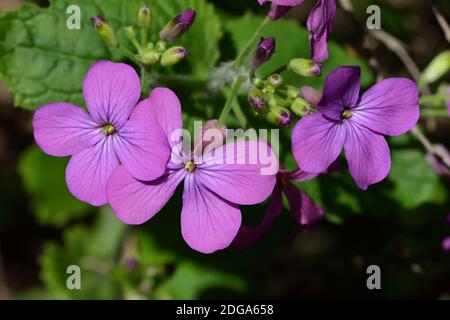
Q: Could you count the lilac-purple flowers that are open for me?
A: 3